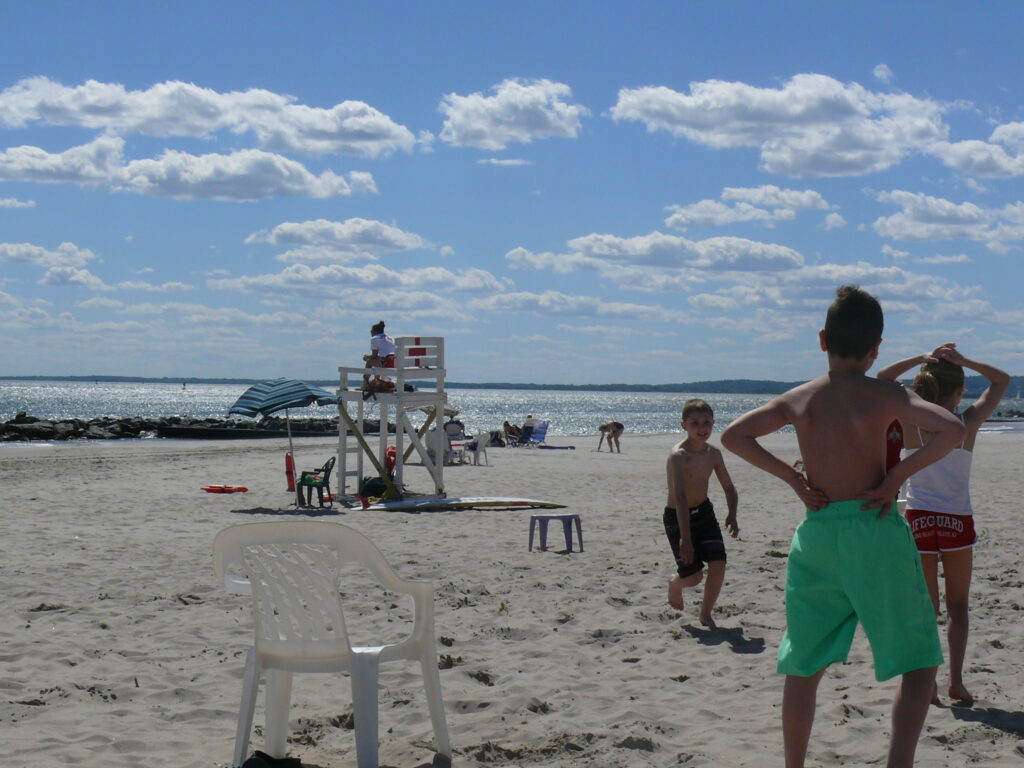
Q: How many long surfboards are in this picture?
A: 1